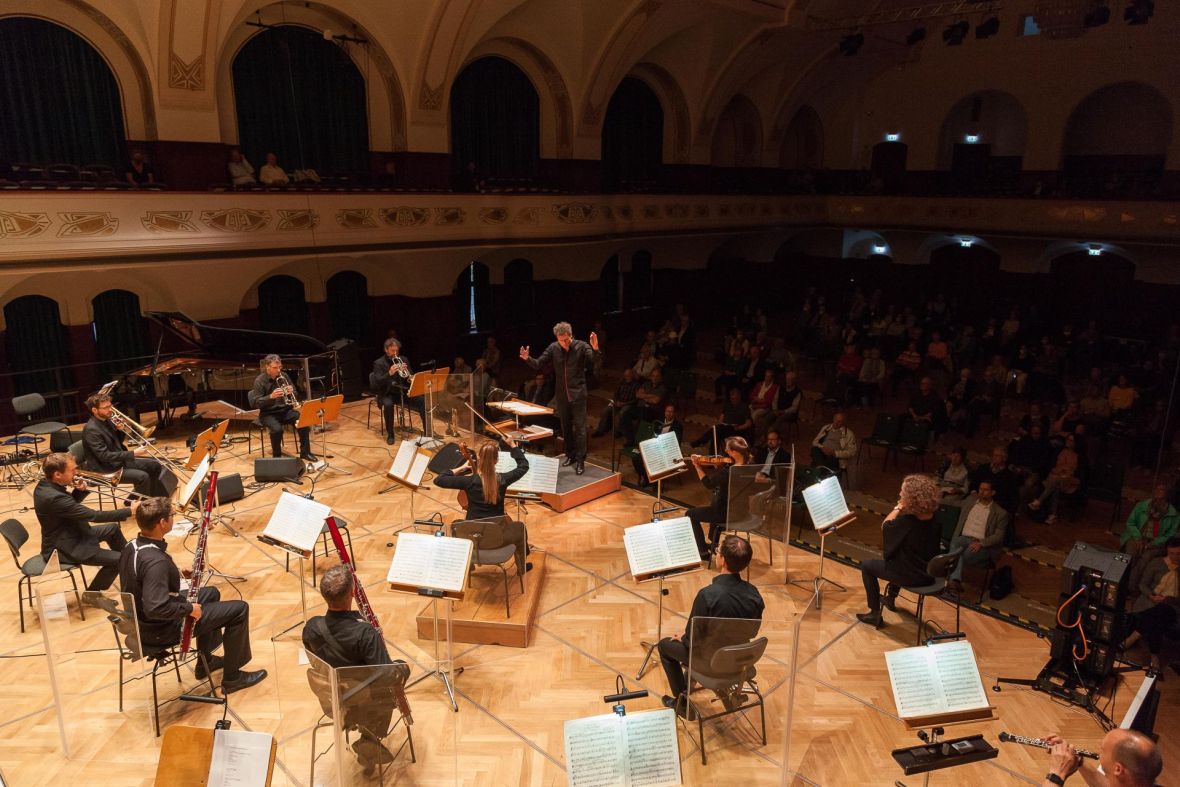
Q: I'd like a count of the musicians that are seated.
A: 11